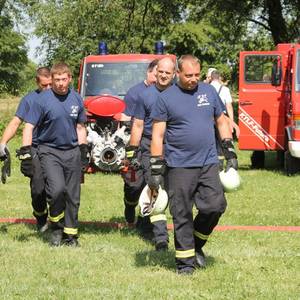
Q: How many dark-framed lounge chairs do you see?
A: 0